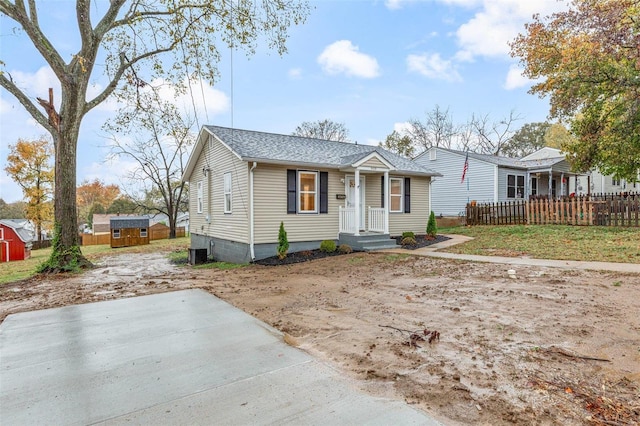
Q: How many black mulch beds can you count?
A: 2